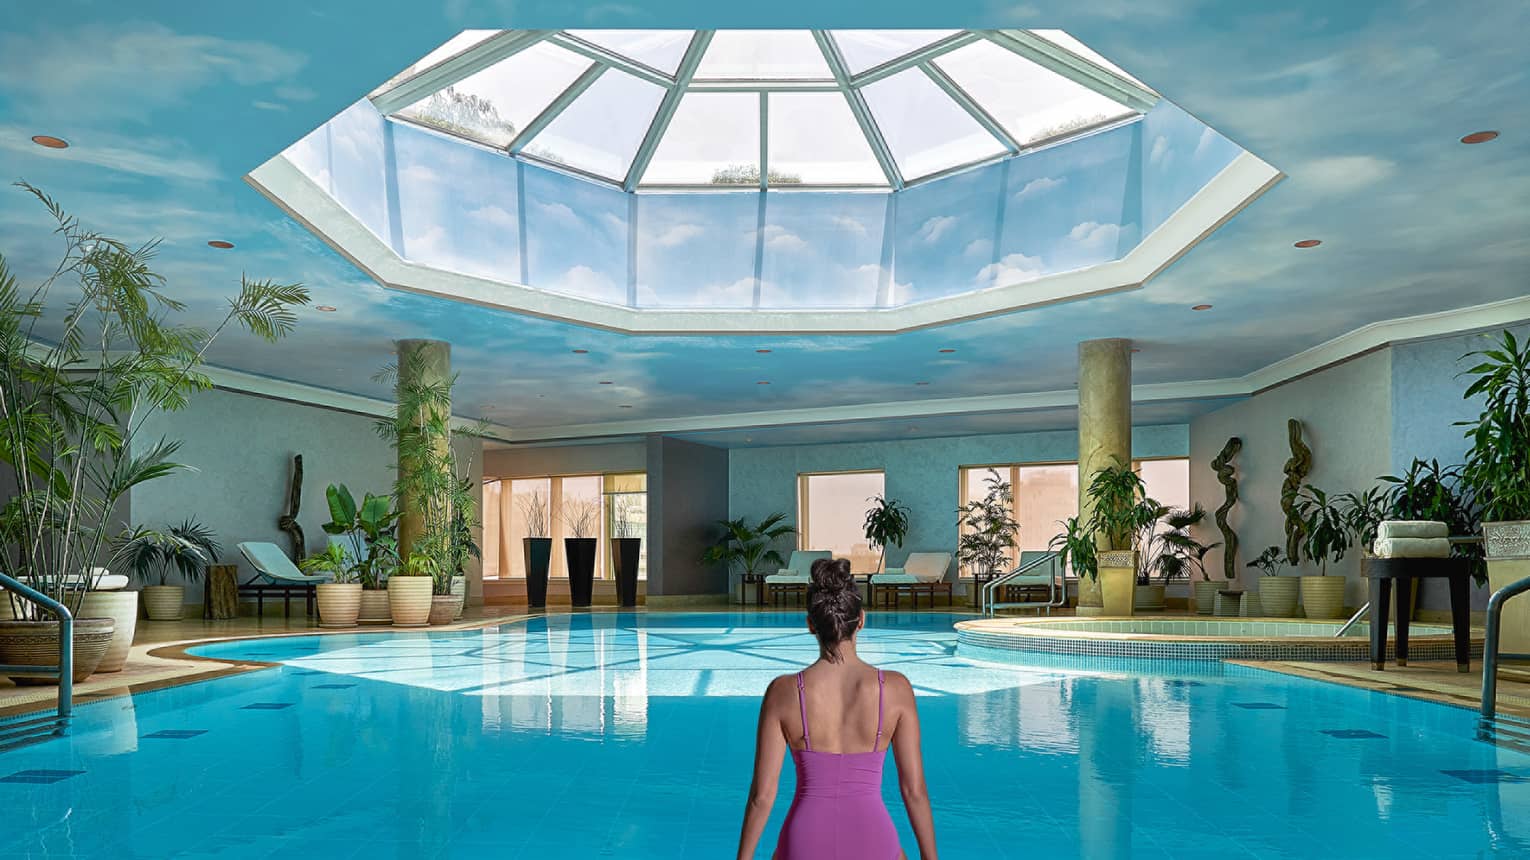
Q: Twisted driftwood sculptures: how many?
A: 3